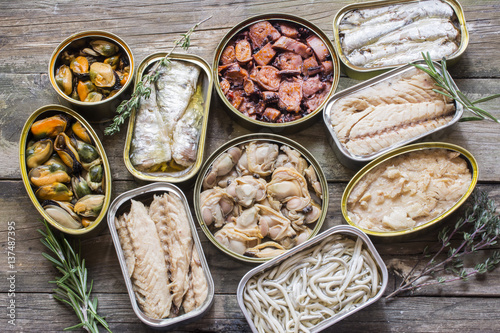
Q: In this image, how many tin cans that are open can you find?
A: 10